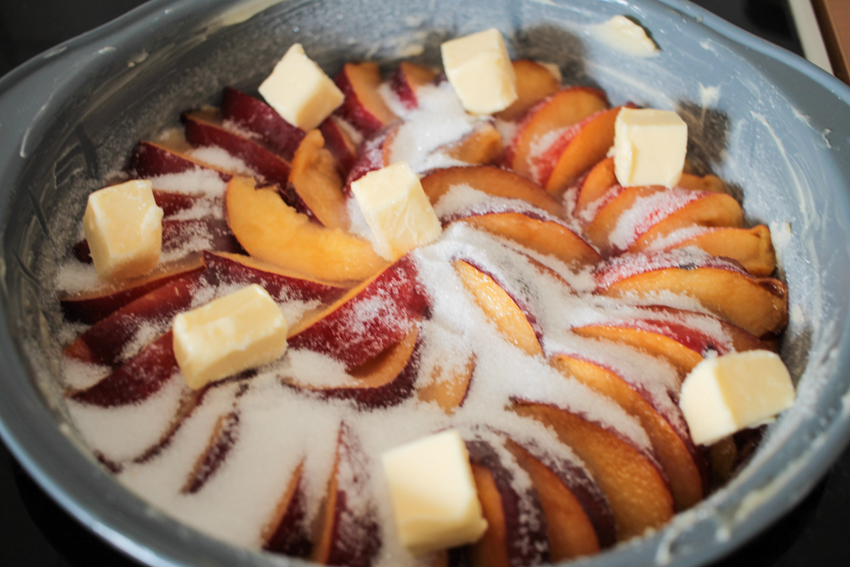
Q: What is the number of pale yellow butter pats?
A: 8